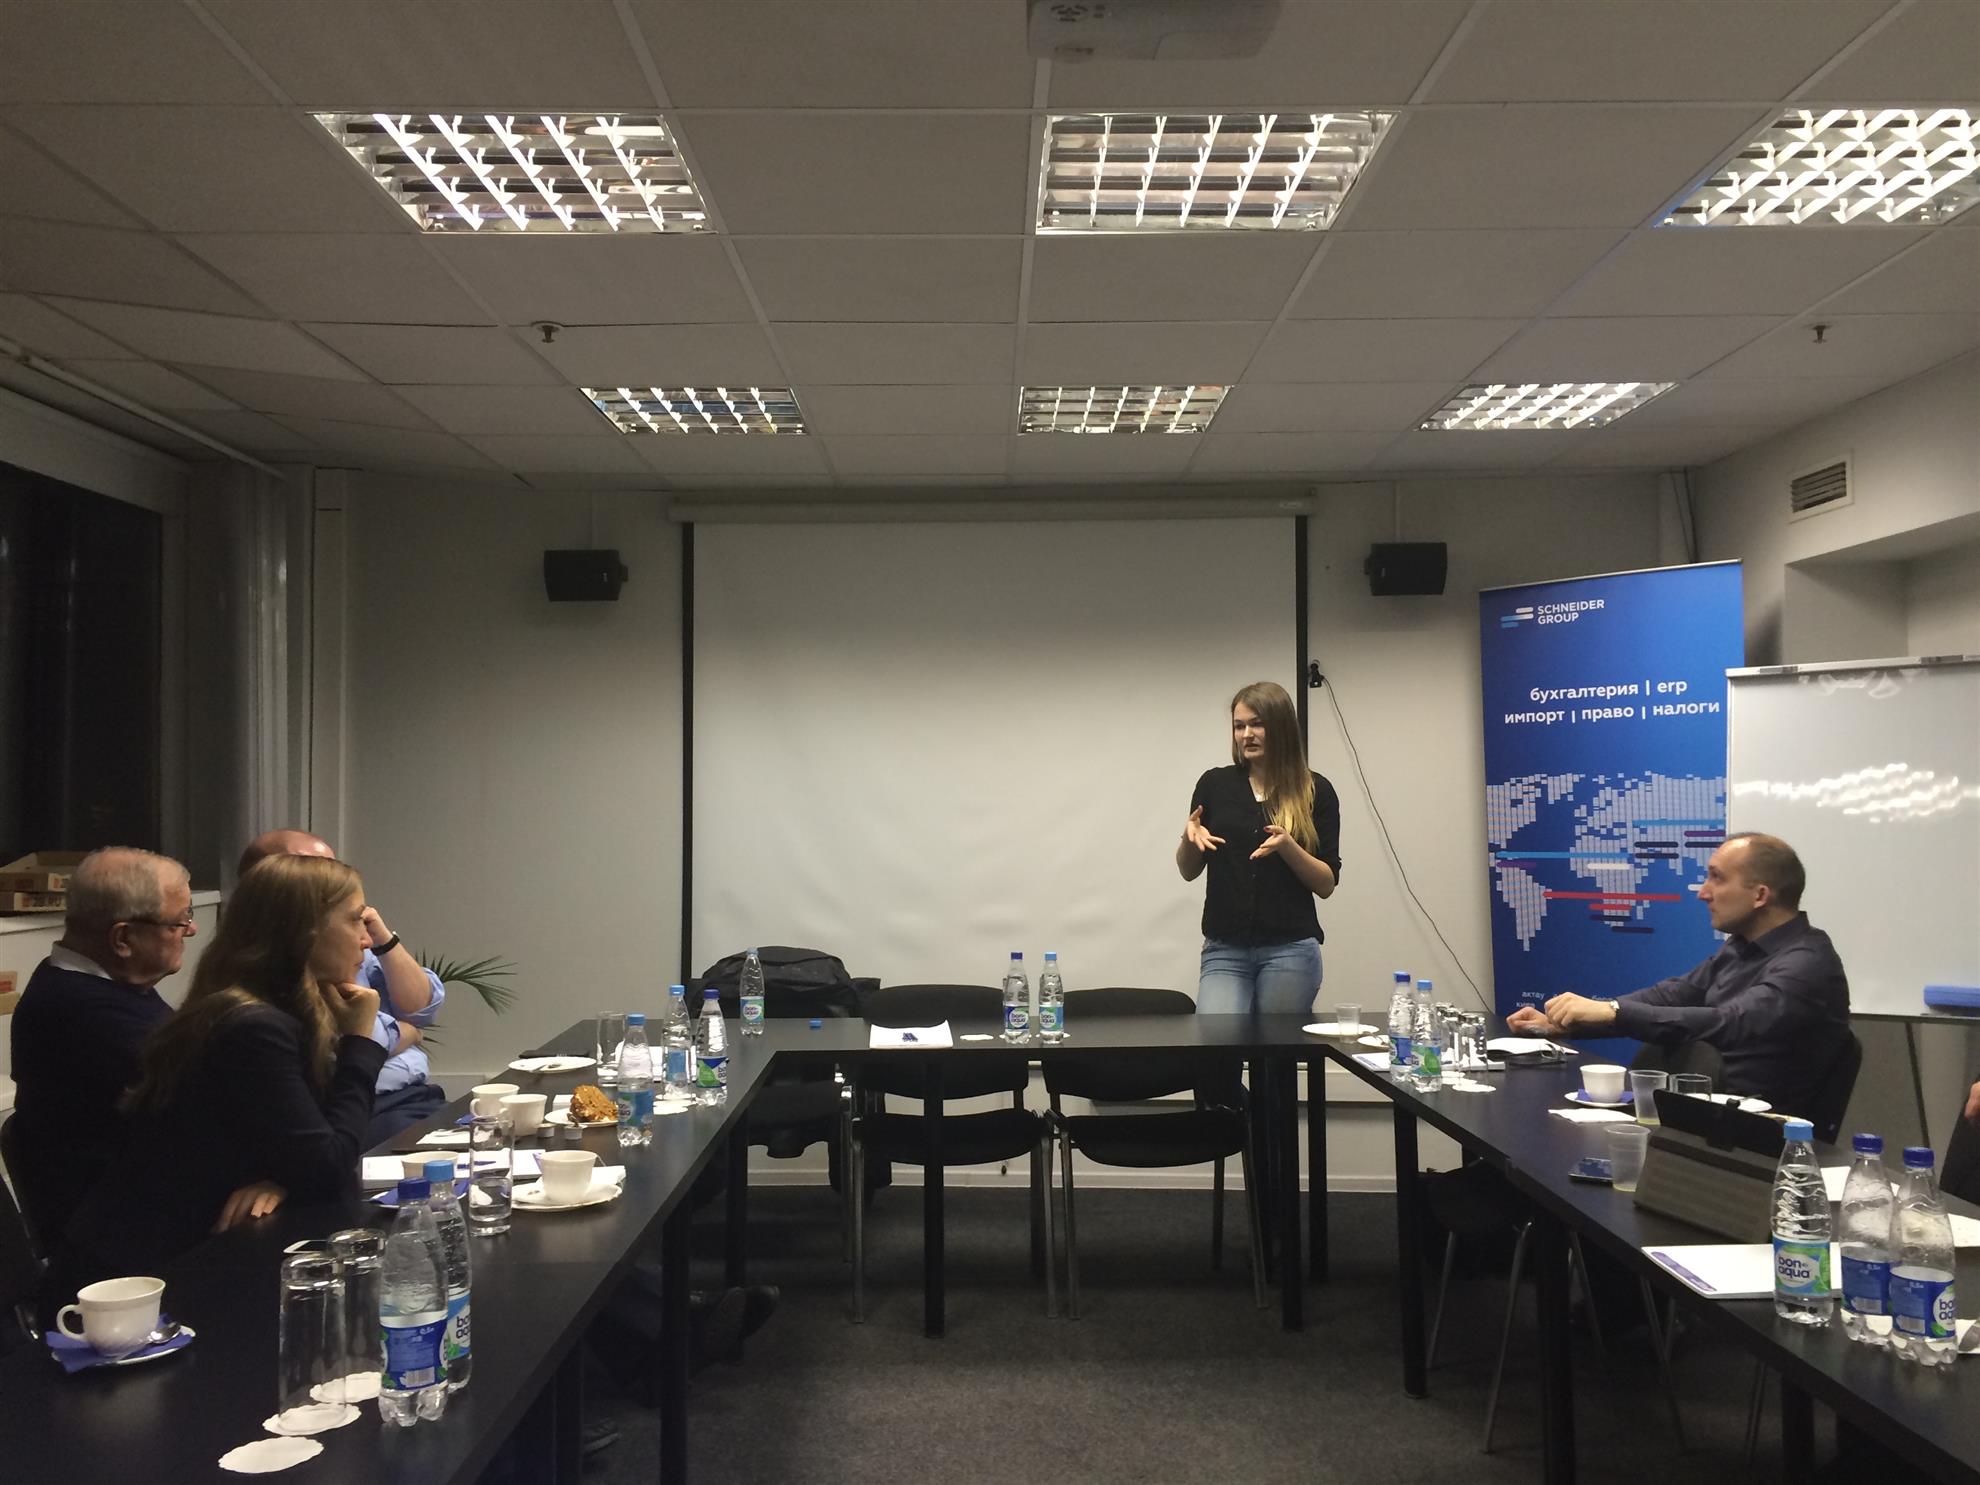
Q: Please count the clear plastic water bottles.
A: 13